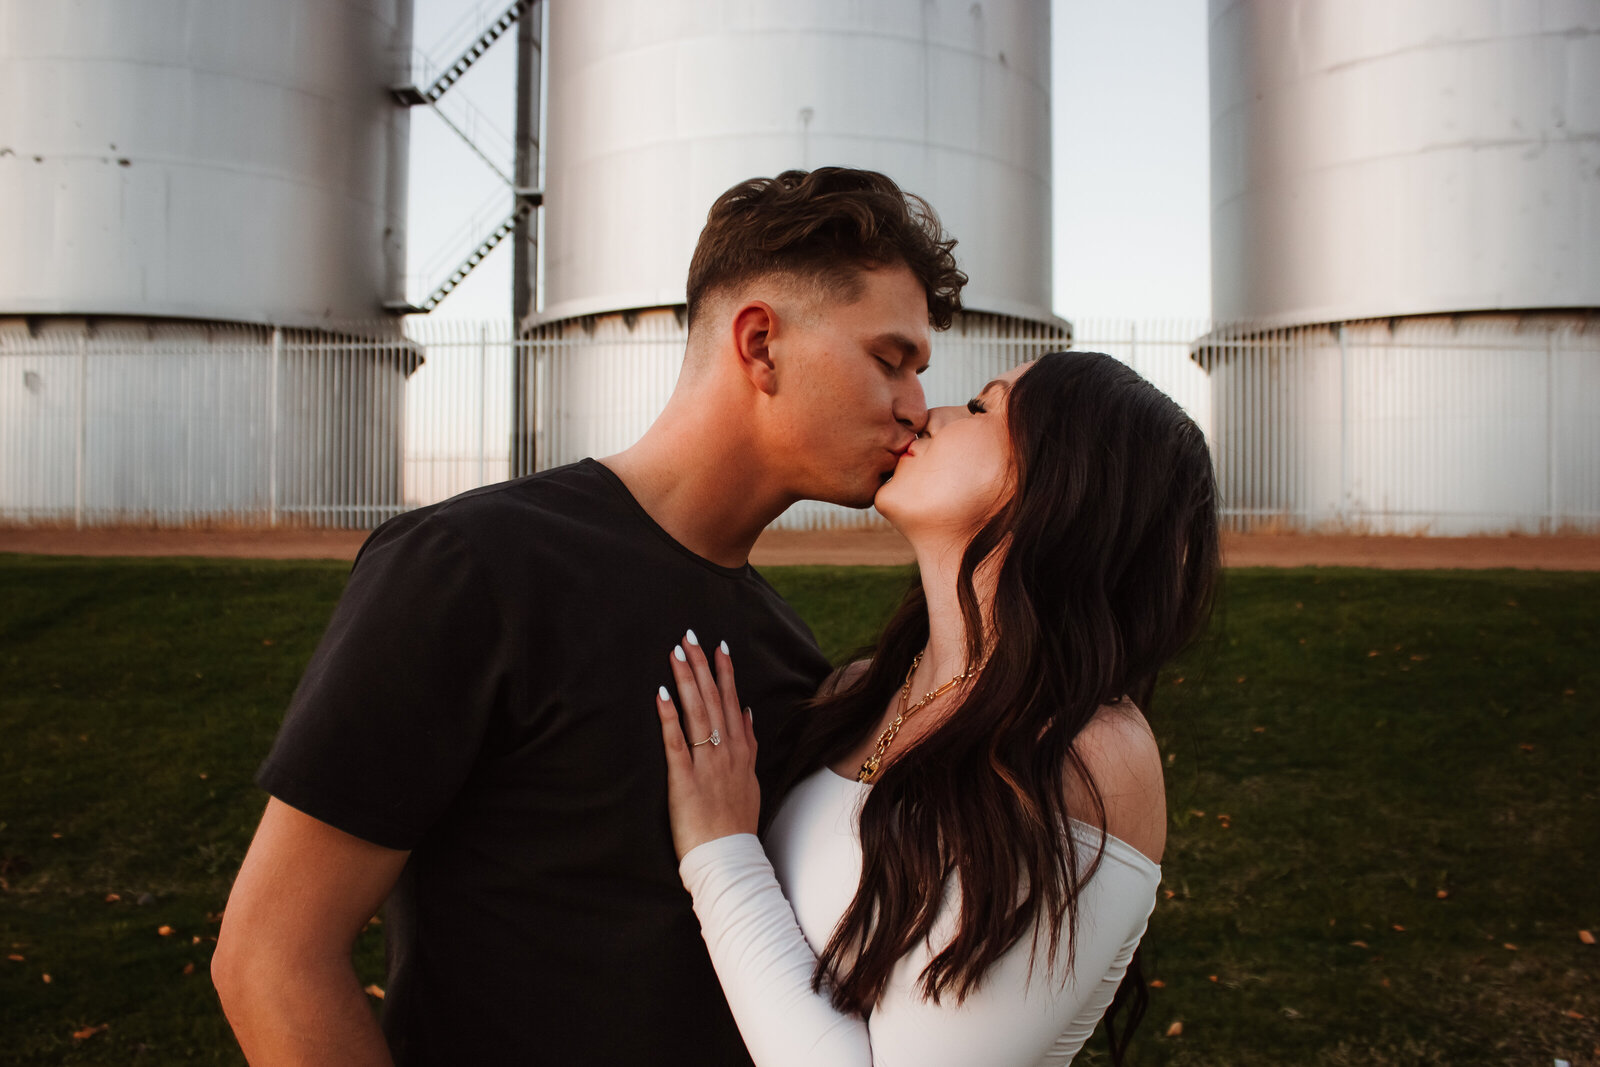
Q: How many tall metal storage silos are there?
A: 3